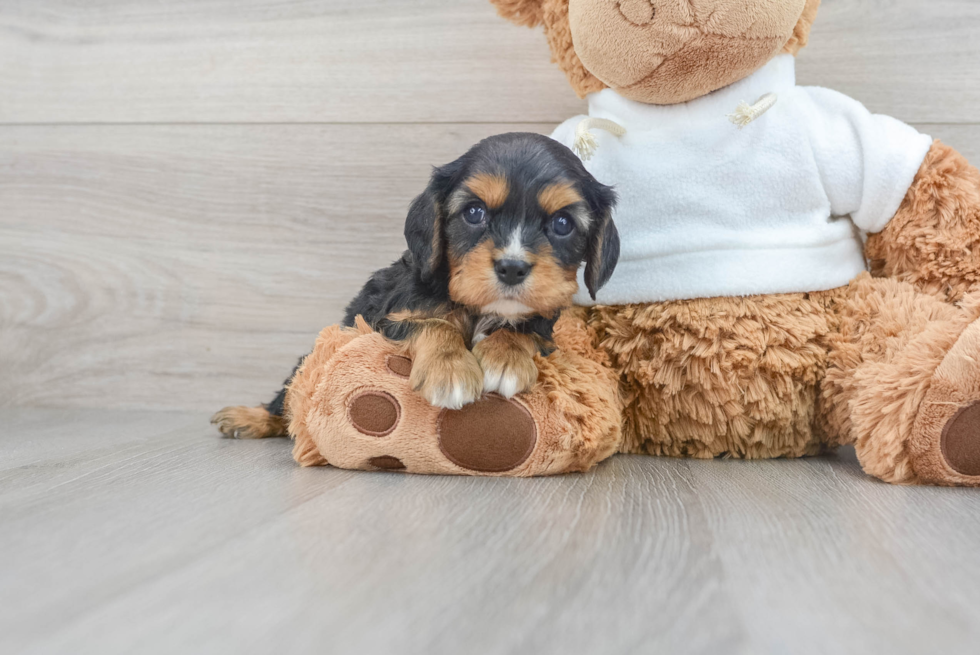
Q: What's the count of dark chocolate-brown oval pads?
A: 5